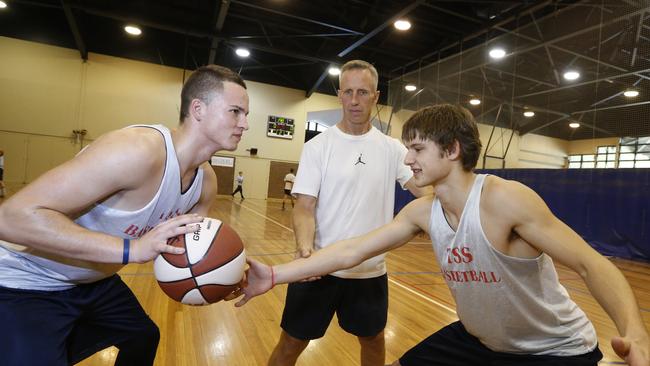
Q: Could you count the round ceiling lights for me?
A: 12